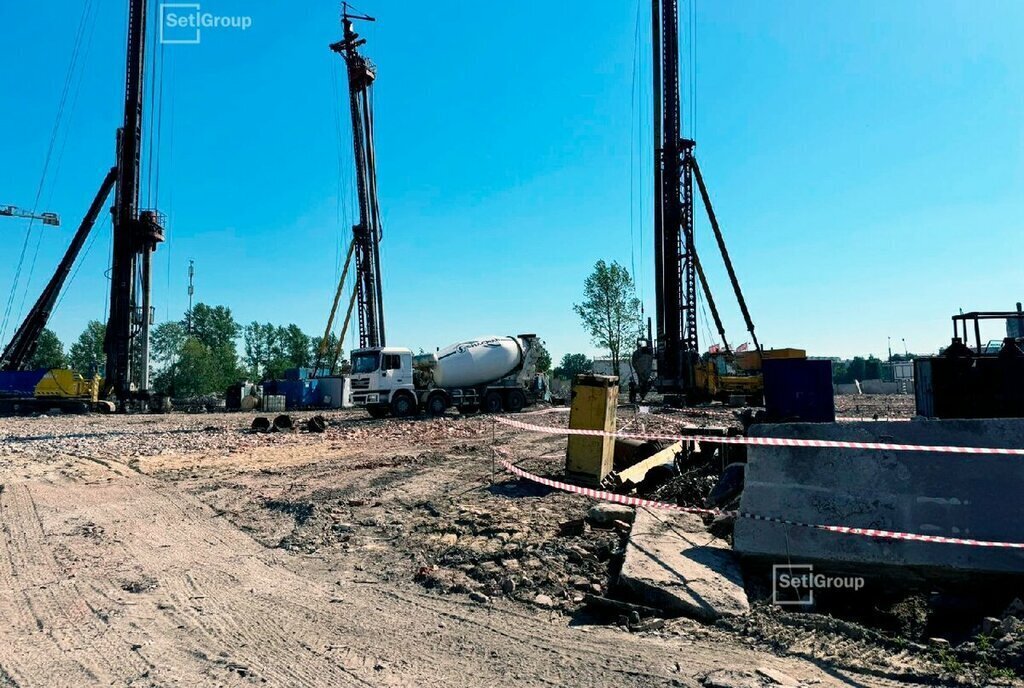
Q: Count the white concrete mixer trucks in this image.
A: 1